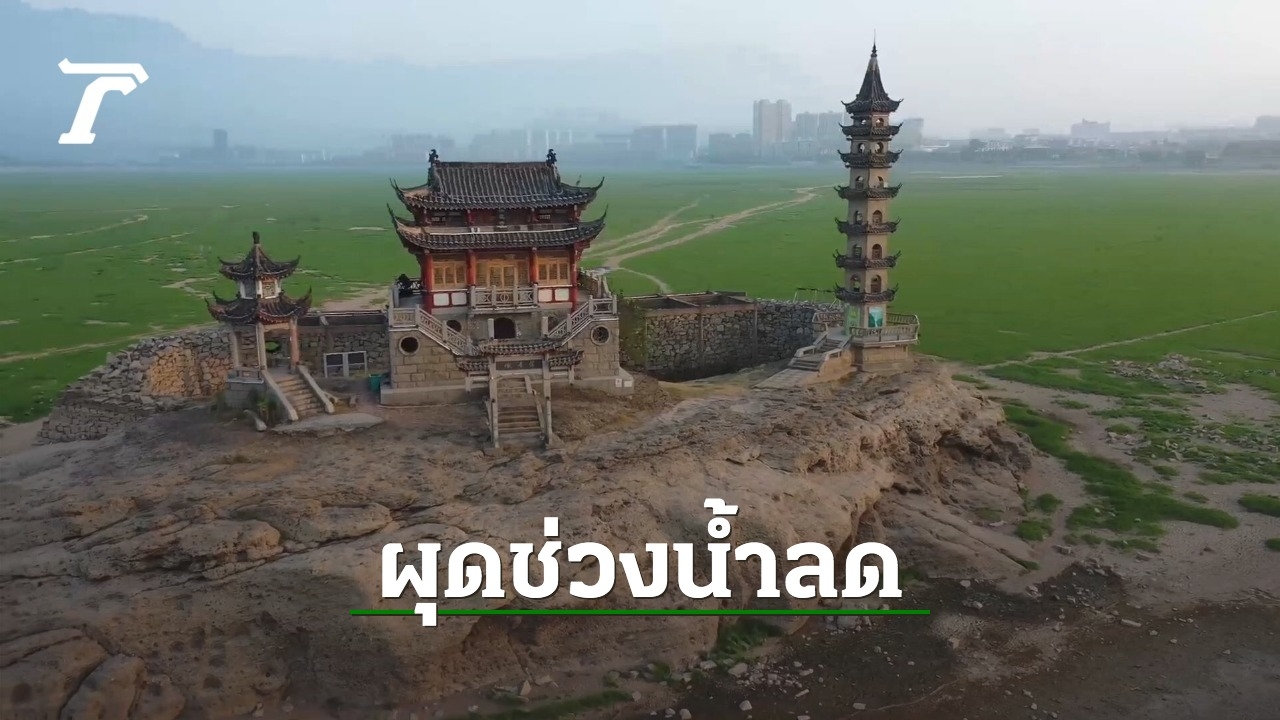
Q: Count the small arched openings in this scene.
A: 12